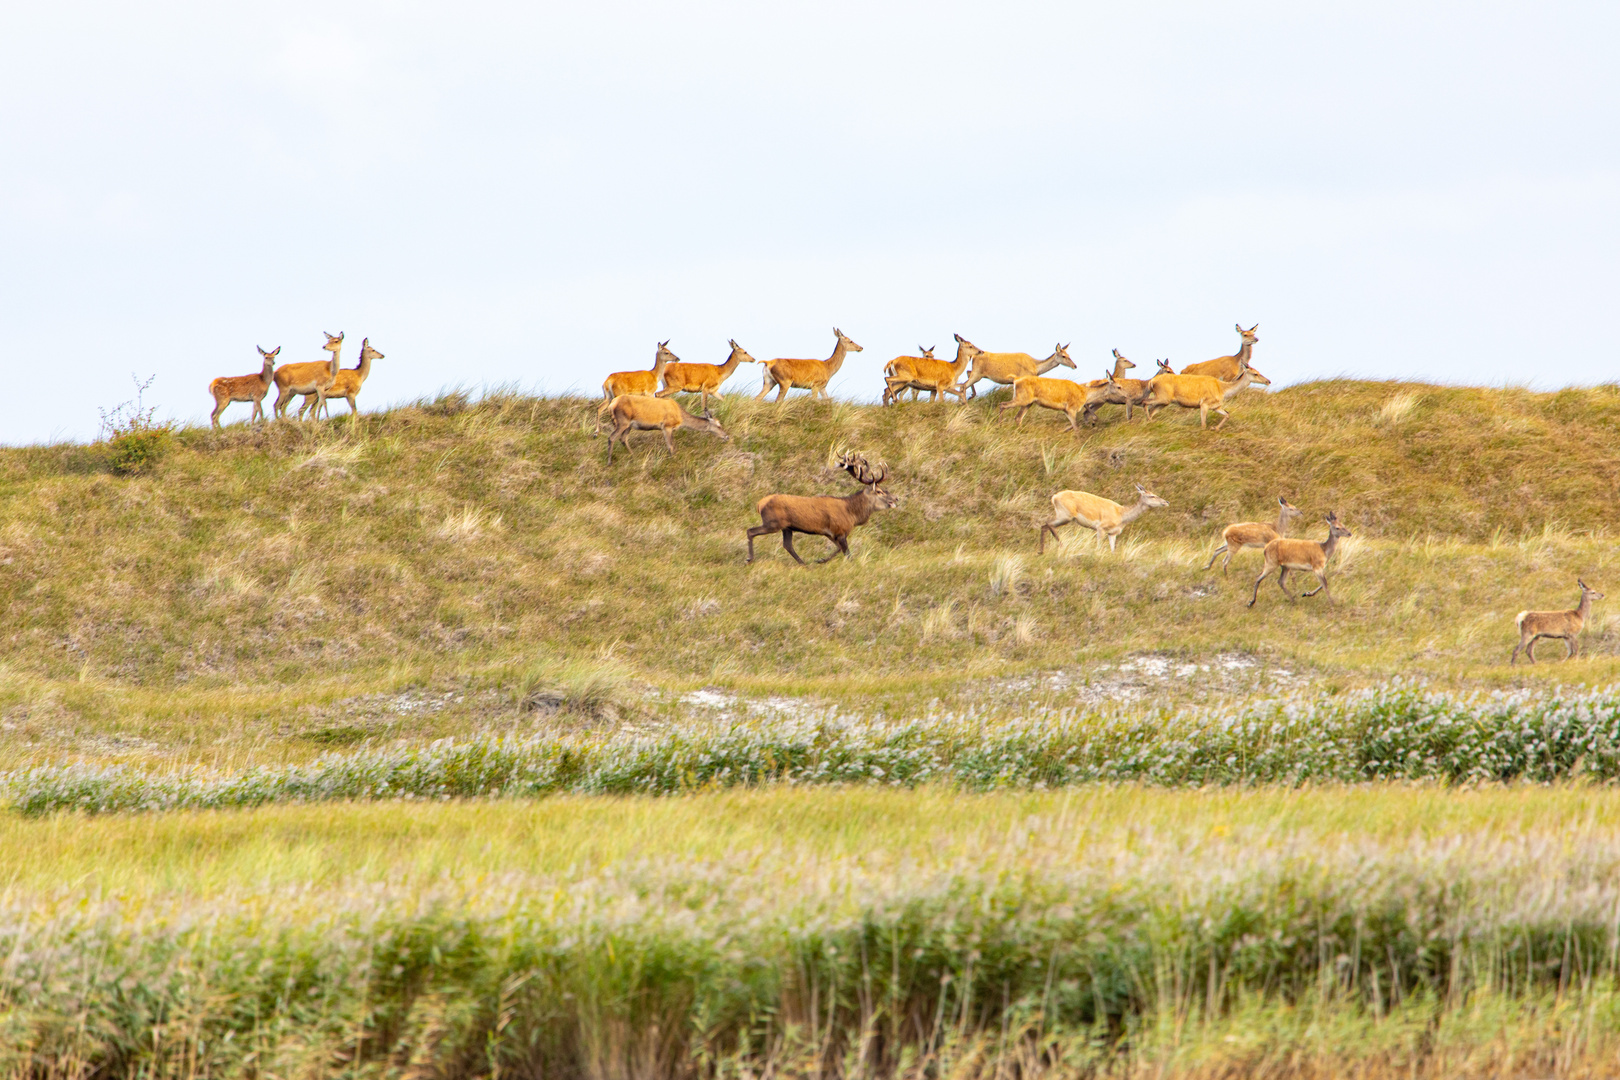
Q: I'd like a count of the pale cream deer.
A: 1